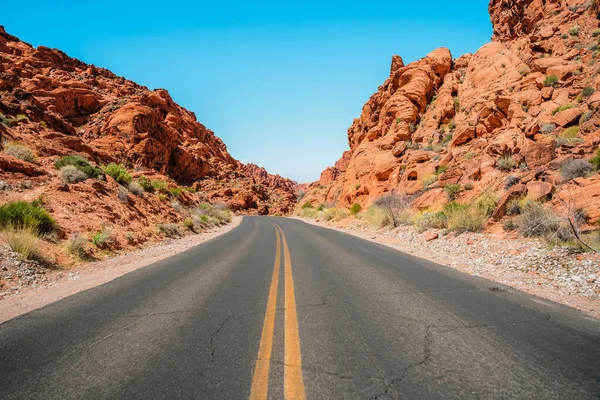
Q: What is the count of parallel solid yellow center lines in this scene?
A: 2